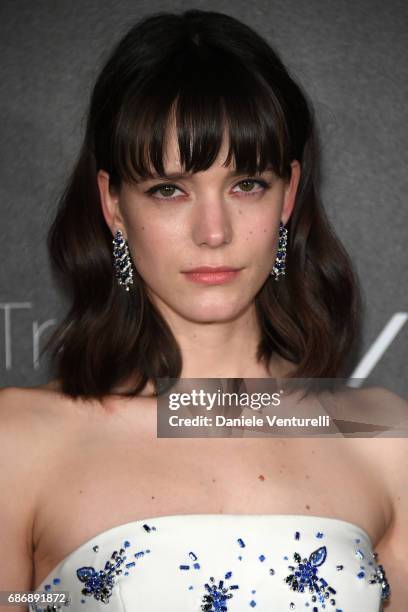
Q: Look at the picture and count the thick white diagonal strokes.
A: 1